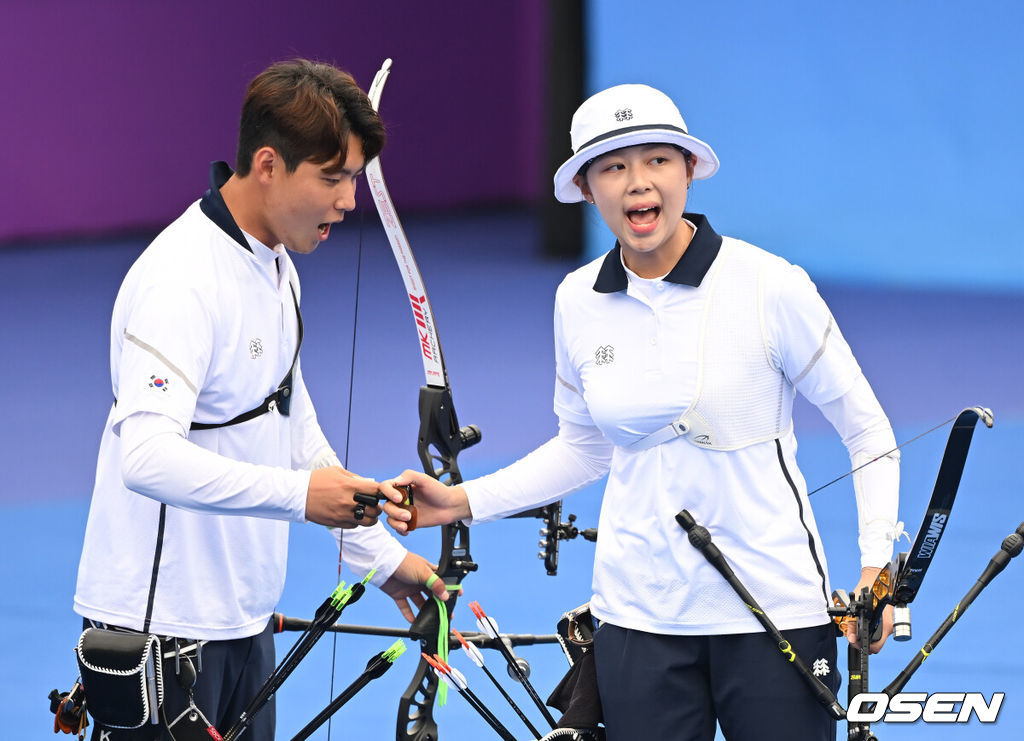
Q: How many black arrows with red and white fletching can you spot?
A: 5